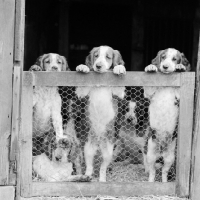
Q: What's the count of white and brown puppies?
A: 5